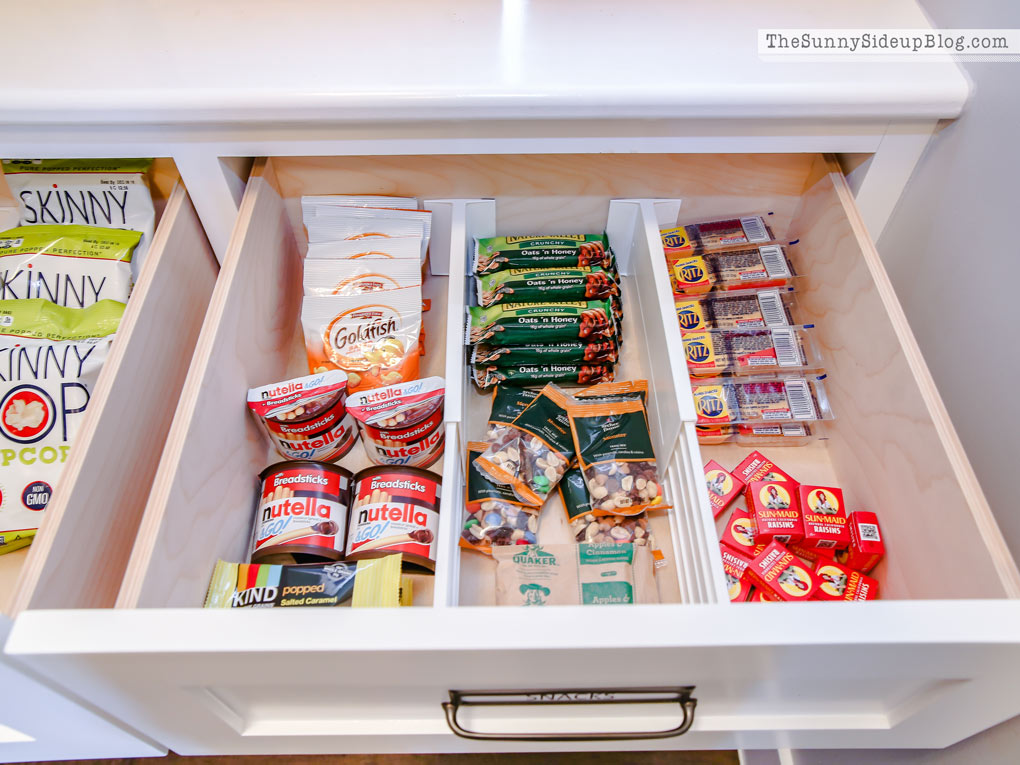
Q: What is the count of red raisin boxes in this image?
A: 11